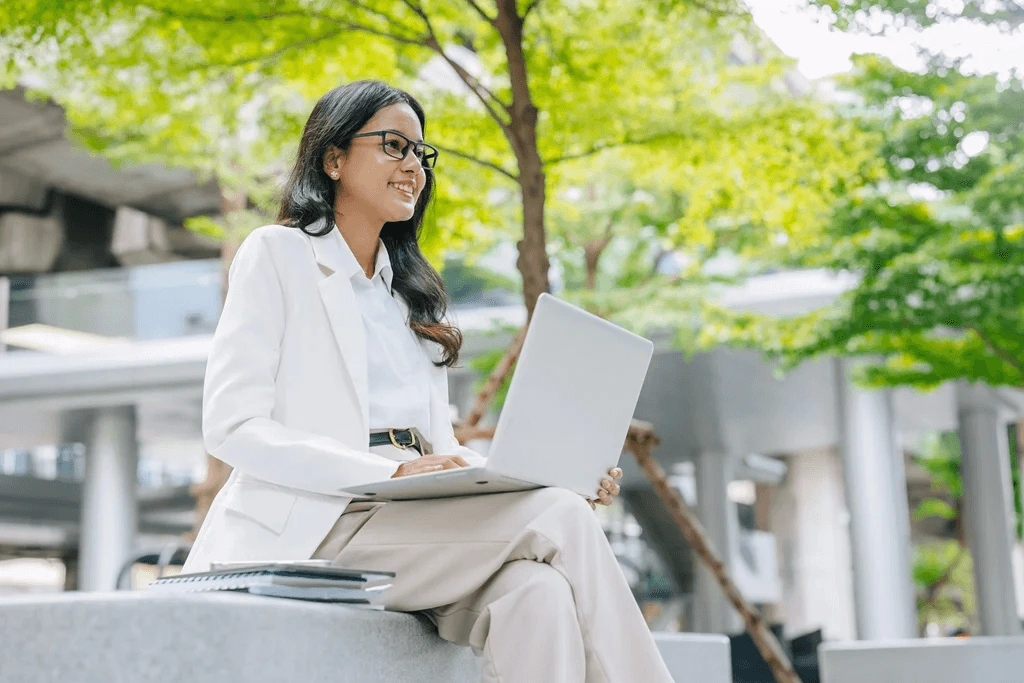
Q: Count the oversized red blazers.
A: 0